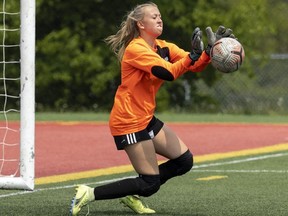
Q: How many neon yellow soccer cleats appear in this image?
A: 2